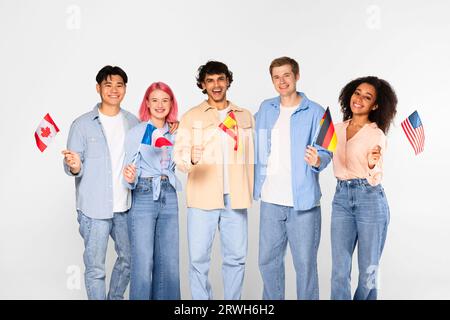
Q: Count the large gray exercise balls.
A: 0